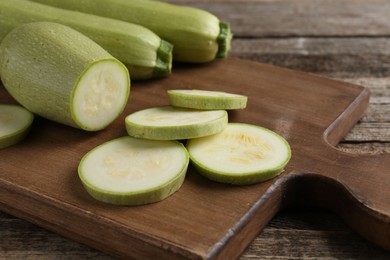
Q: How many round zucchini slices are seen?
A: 5